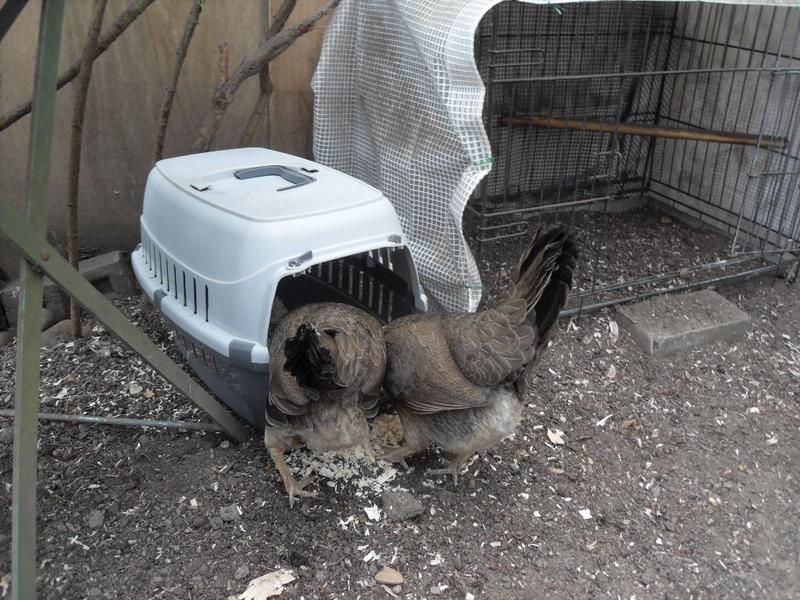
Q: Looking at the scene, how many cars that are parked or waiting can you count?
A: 0